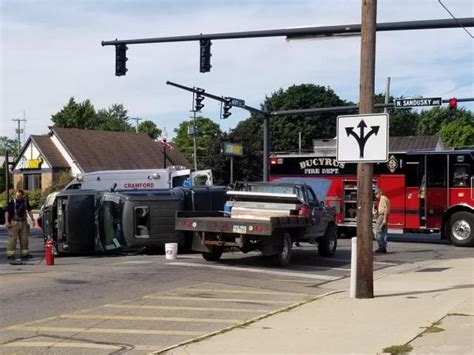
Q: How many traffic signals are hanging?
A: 5